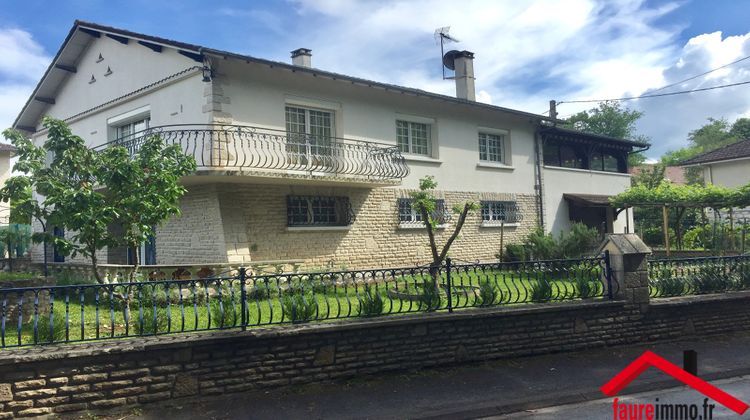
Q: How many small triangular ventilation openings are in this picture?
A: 3